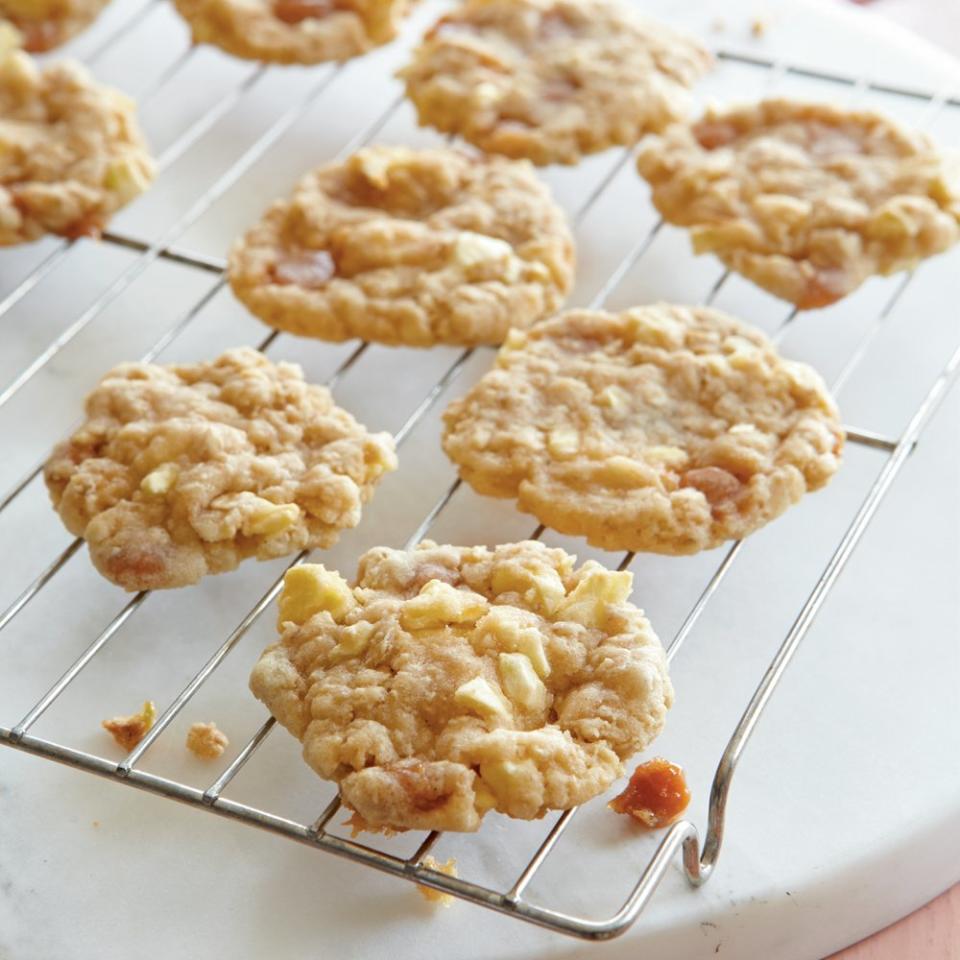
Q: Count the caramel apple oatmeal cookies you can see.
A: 9